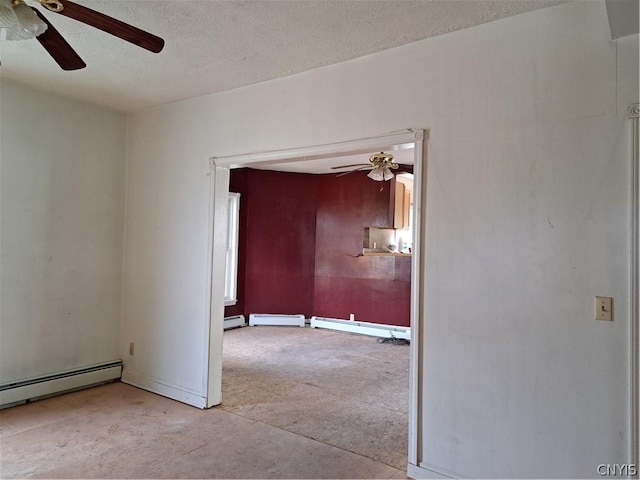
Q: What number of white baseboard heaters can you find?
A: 4